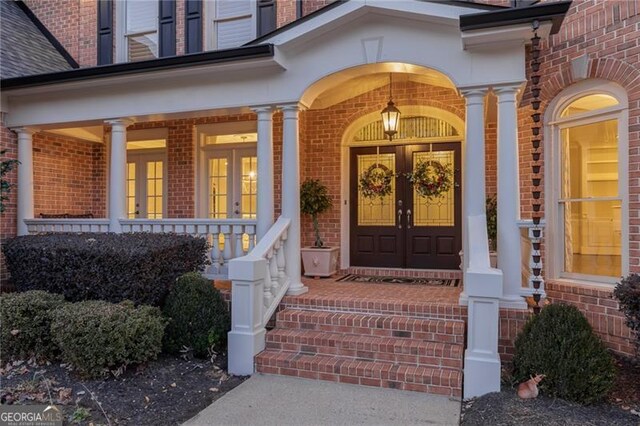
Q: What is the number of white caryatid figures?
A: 0